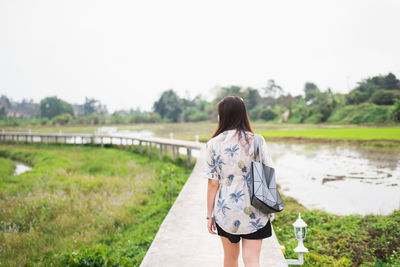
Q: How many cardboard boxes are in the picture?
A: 0